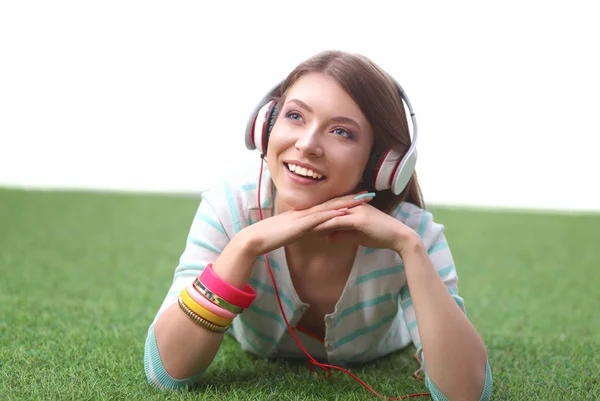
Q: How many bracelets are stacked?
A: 5